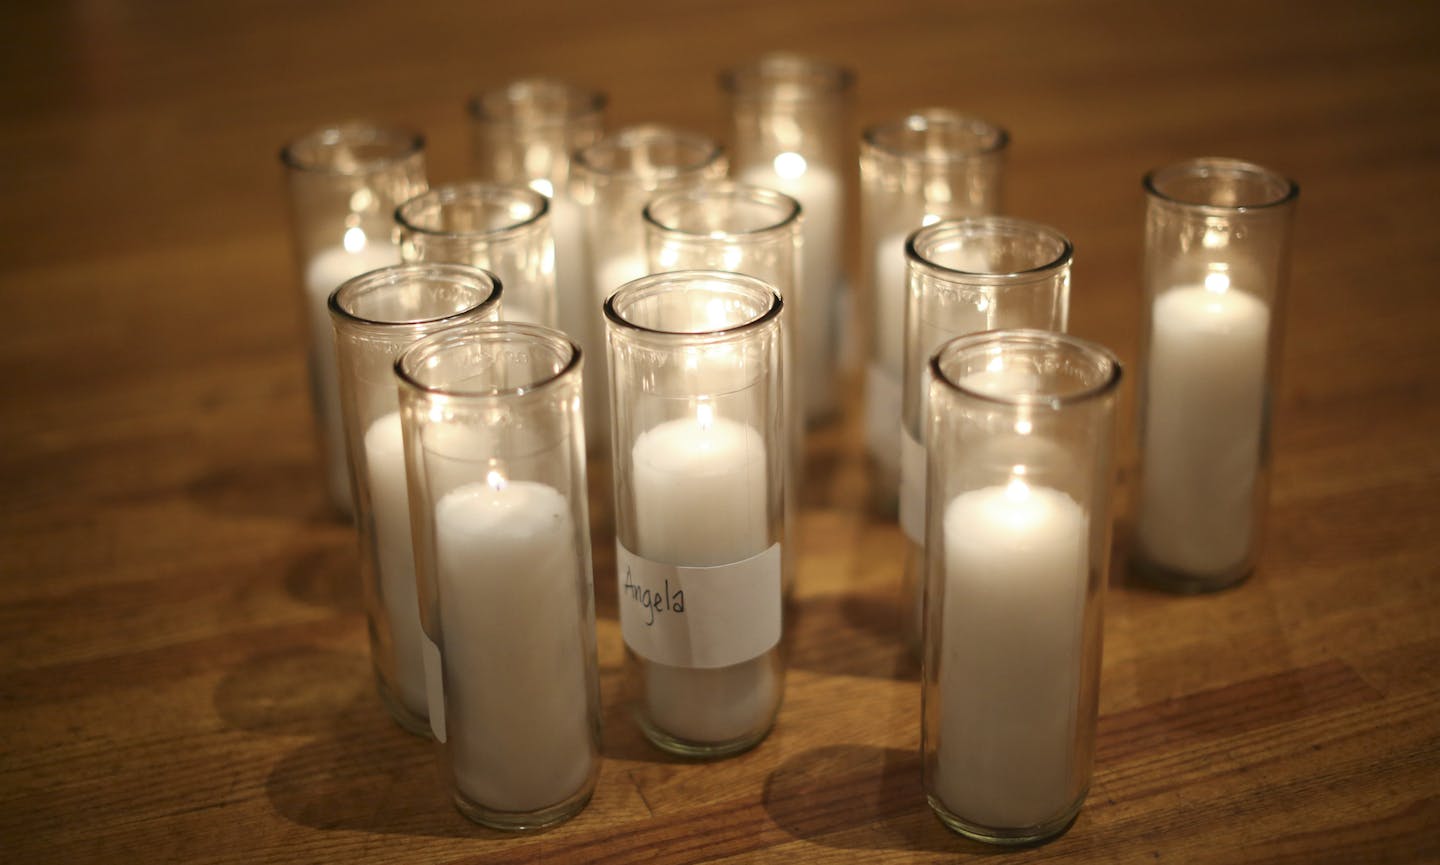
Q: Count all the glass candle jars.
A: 13